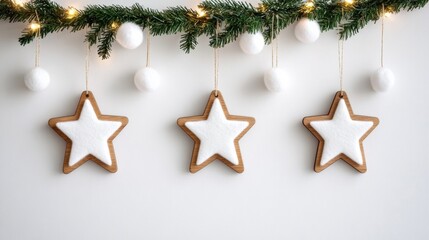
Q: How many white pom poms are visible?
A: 7